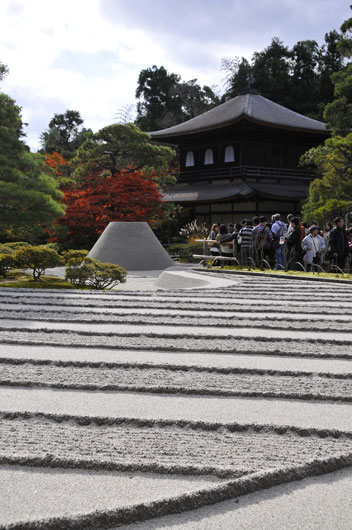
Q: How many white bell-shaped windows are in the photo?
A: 3